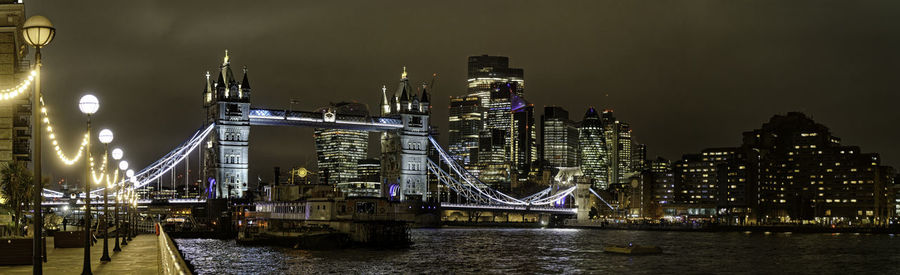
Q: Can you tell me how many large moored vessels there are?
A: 1